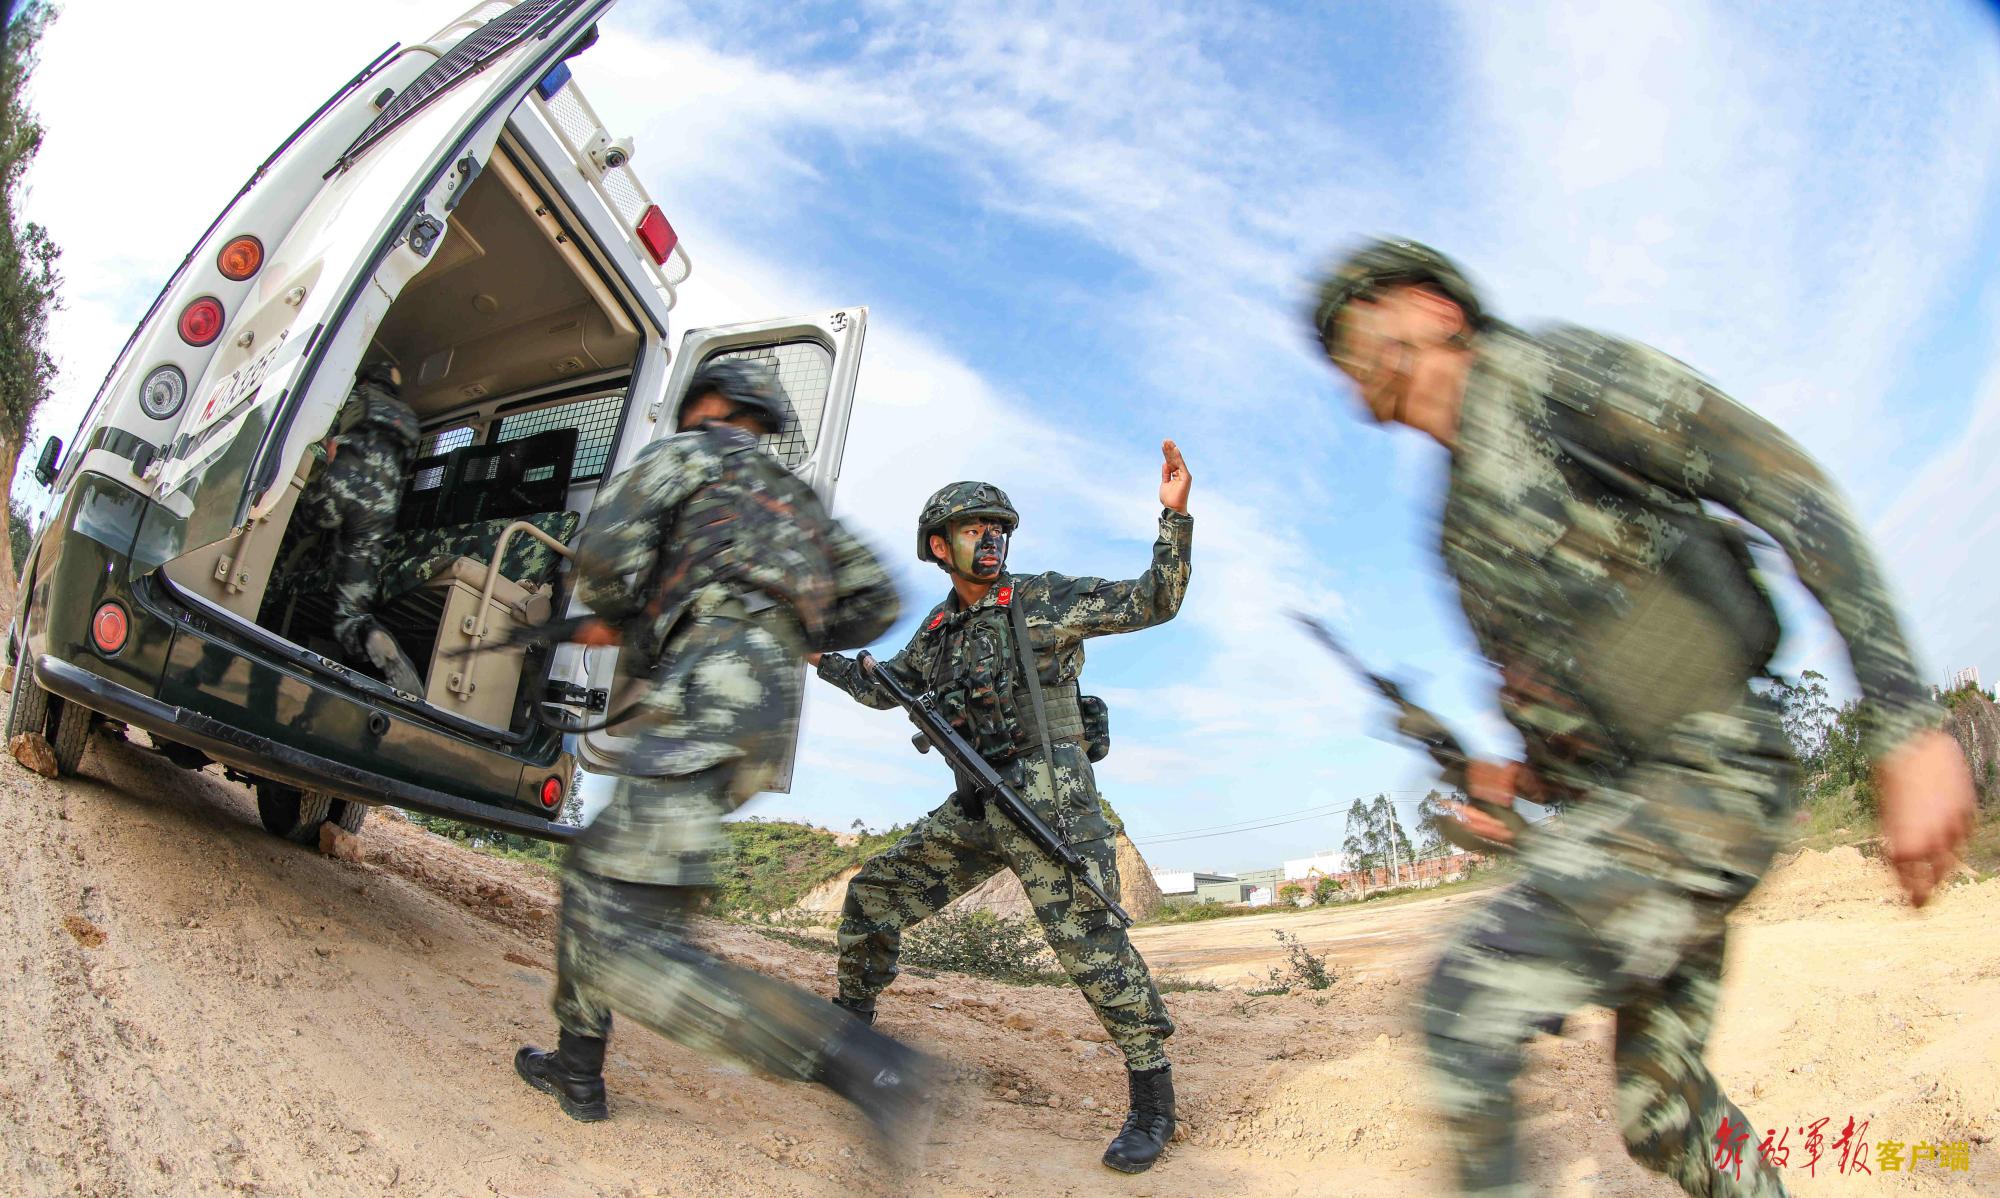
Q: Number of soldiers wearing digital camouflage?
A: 4